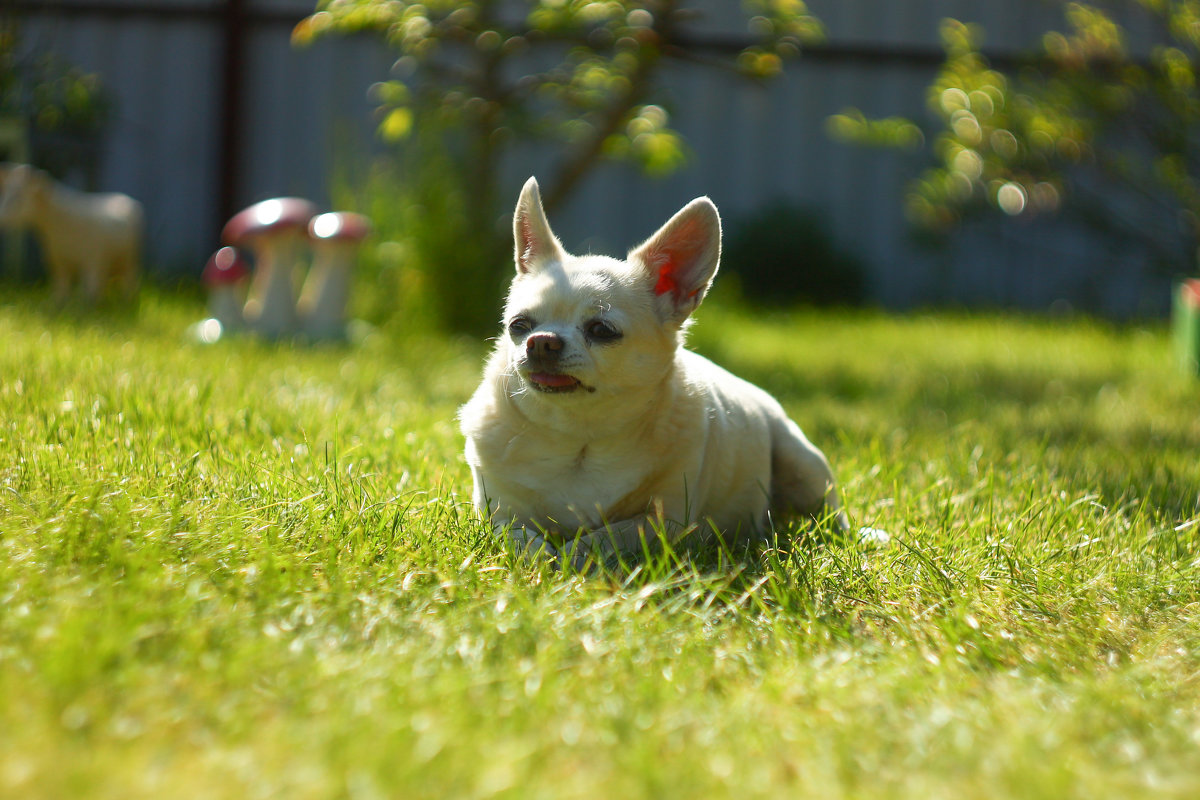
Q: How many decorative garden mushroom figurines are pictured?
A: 3